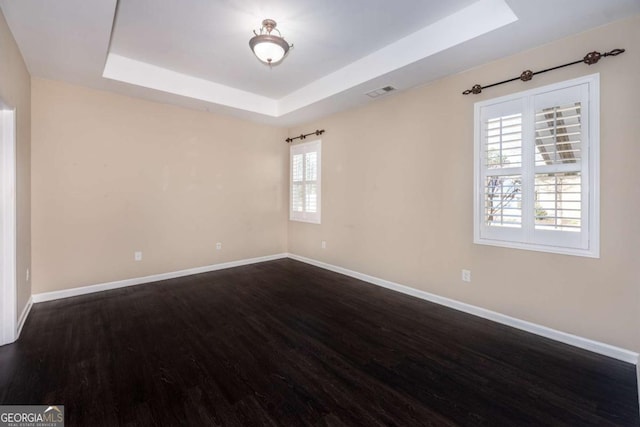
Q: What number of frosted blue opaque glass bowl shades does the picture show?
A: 0